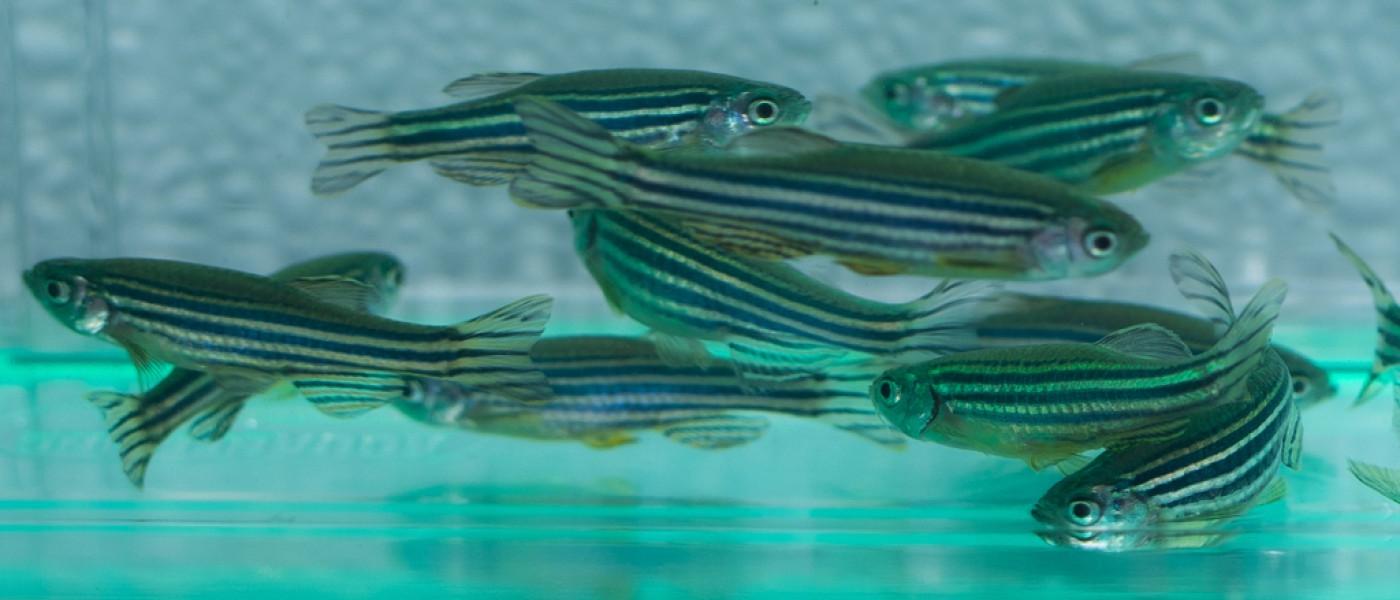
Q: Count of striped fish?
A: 12